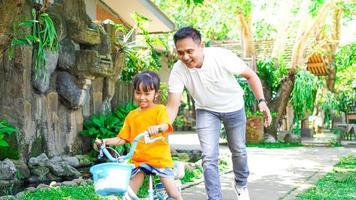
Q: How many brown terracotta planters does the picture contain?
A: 1